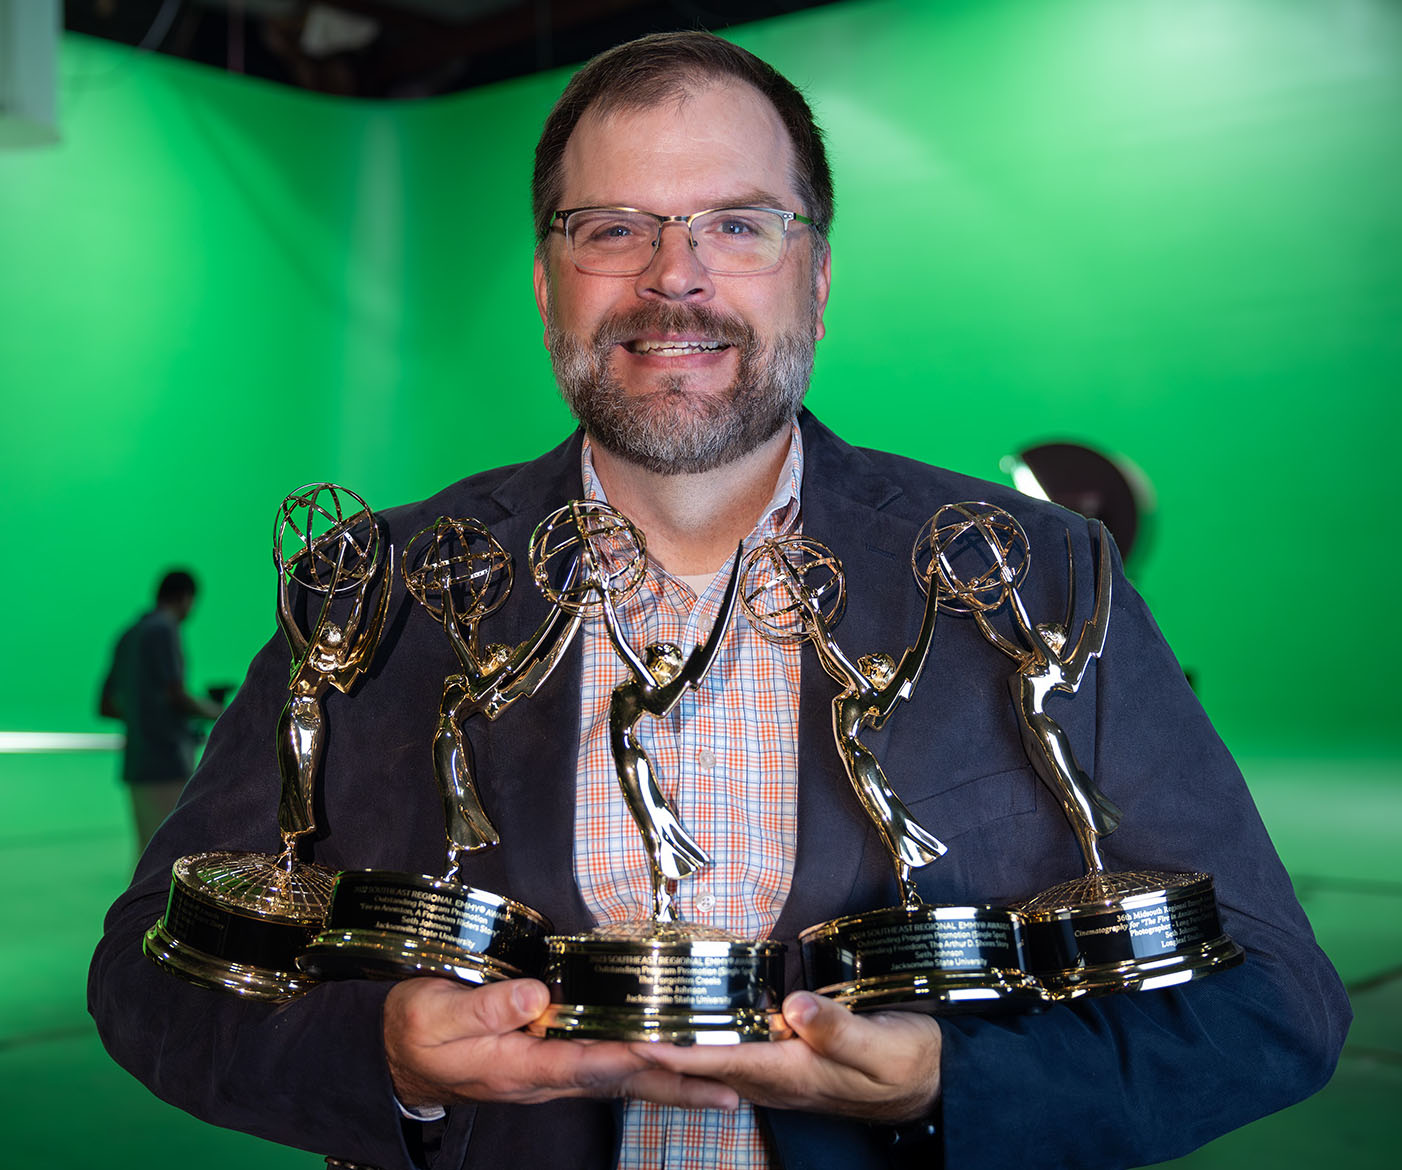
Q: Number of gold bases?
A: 5